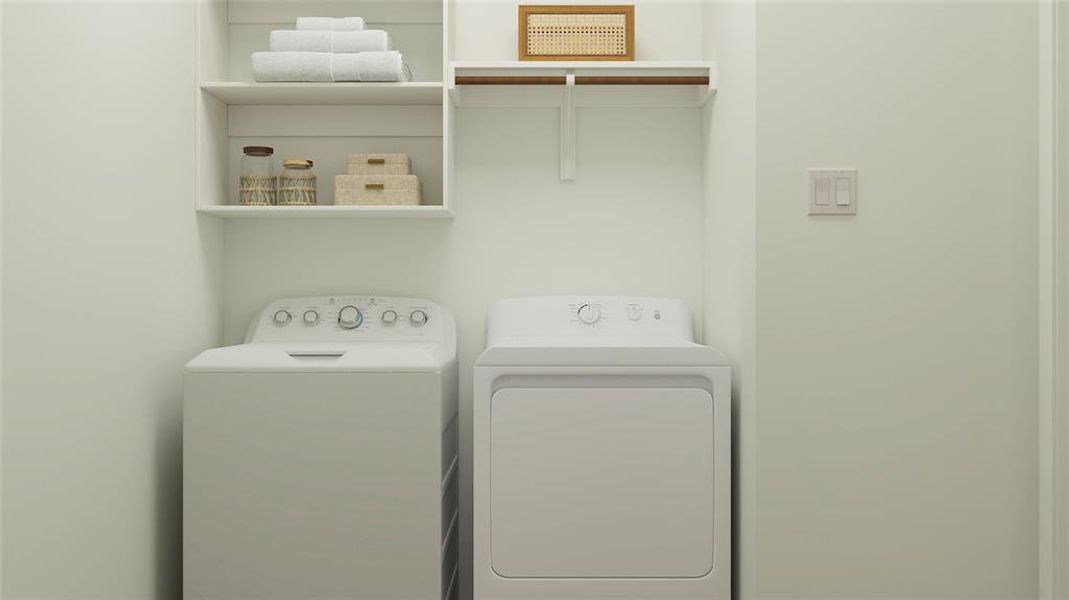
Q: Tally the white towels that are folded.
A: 3